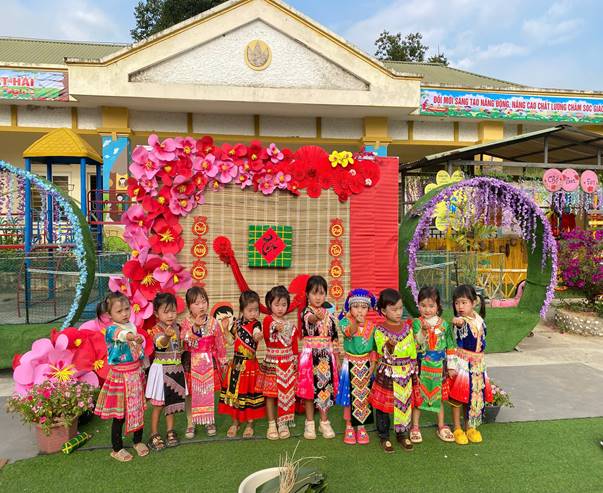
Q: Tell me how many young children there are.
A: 10